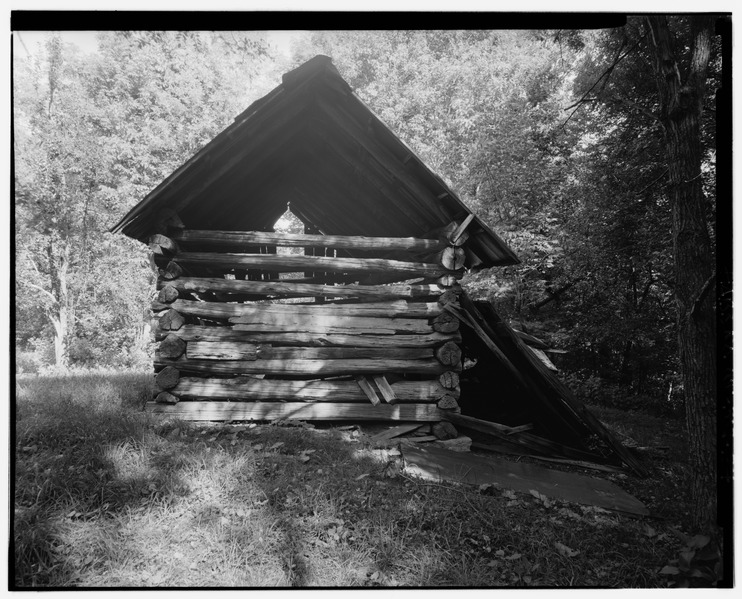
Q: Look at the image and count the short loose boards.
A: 2